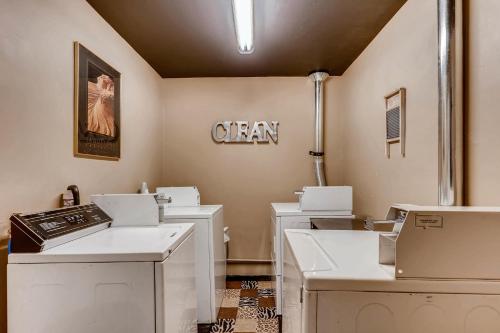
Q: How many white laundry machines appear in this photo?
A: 4